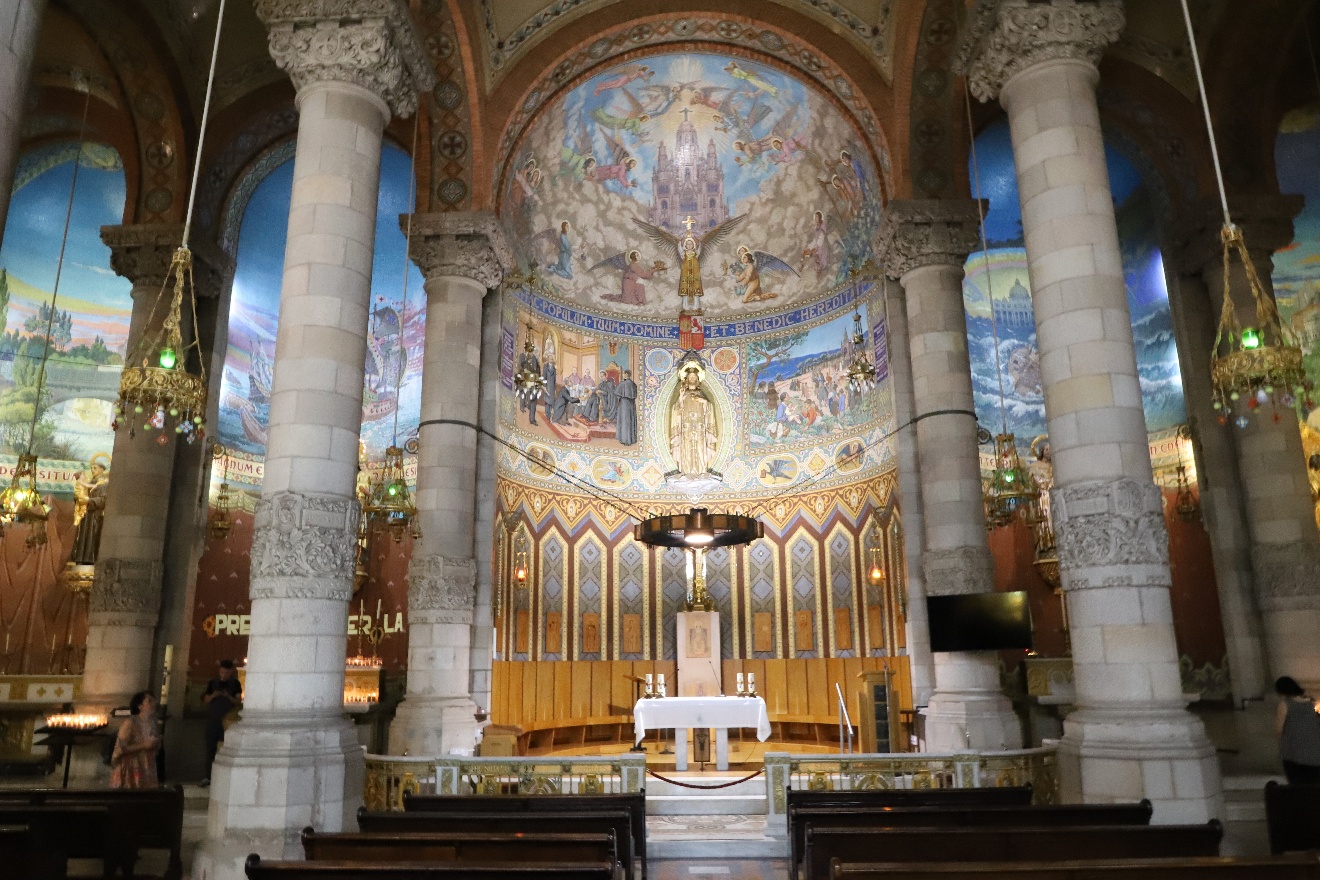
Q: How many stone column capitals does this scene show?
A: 6